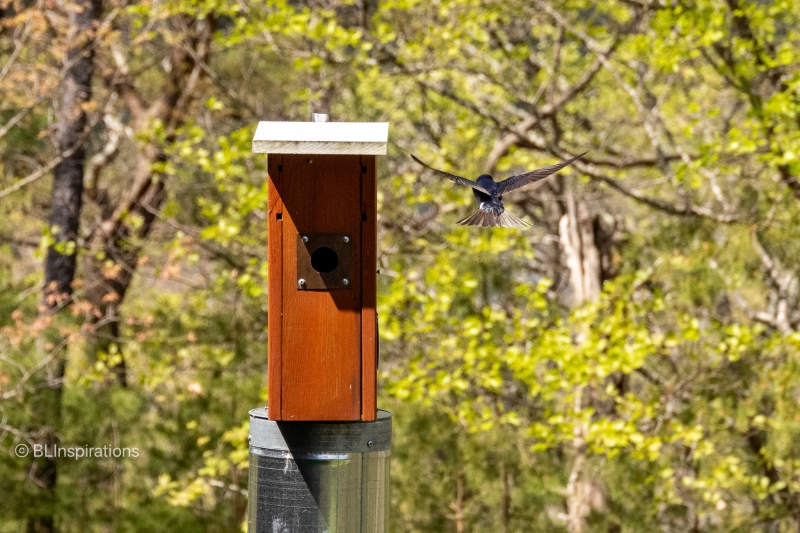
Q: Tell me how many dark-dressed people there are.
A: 0